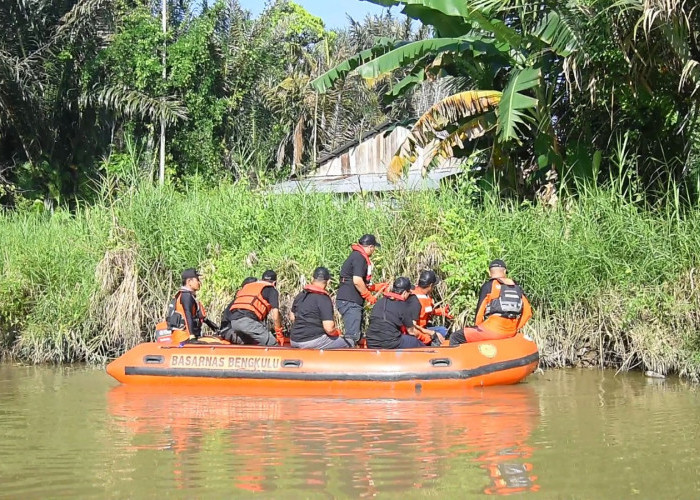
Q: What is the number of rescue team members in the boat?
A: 8